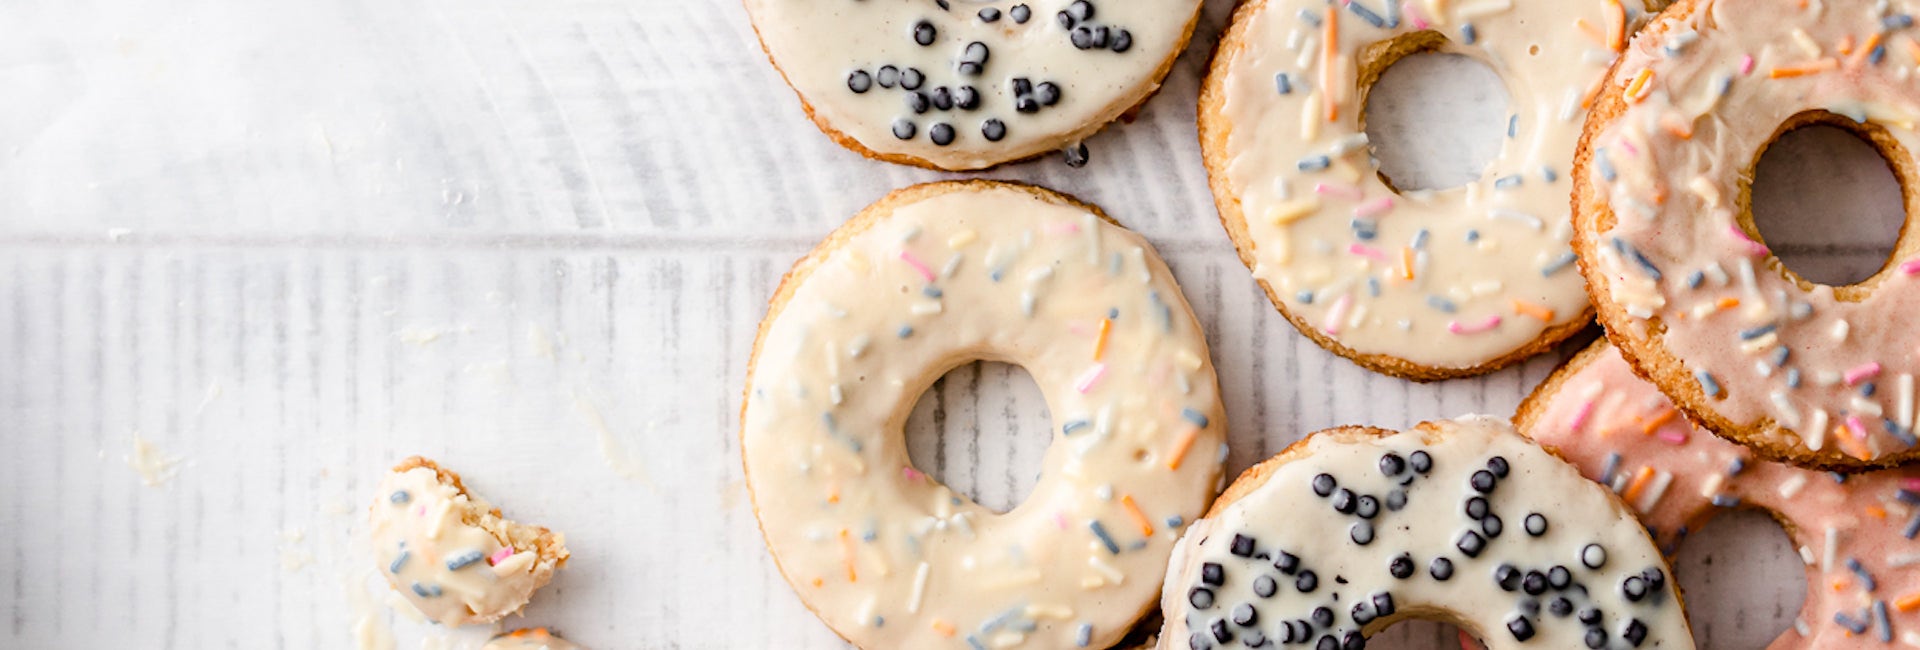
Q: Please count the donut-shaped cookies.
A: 6